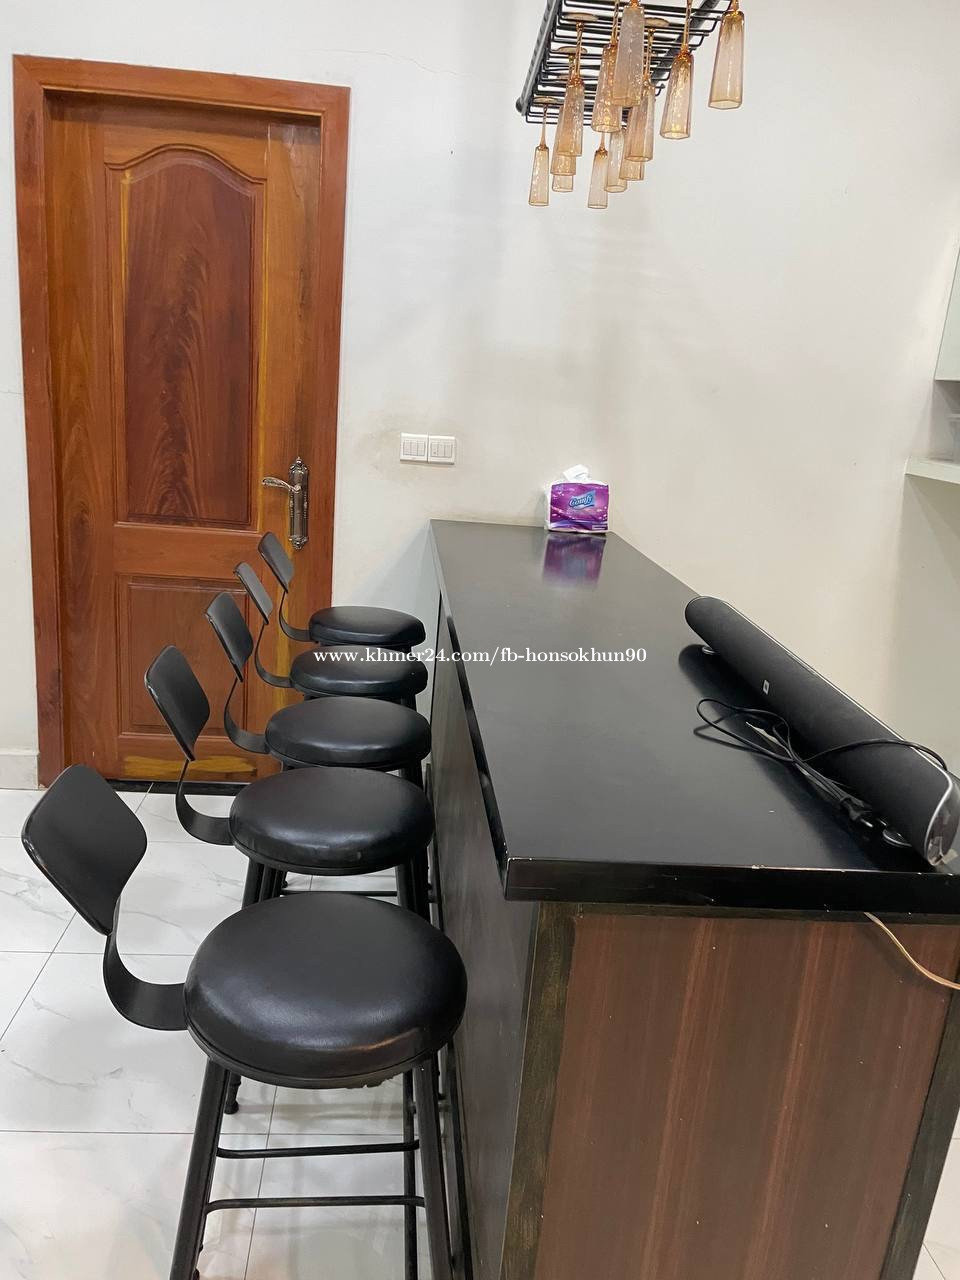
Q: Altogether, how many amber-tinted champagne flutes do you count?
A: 12